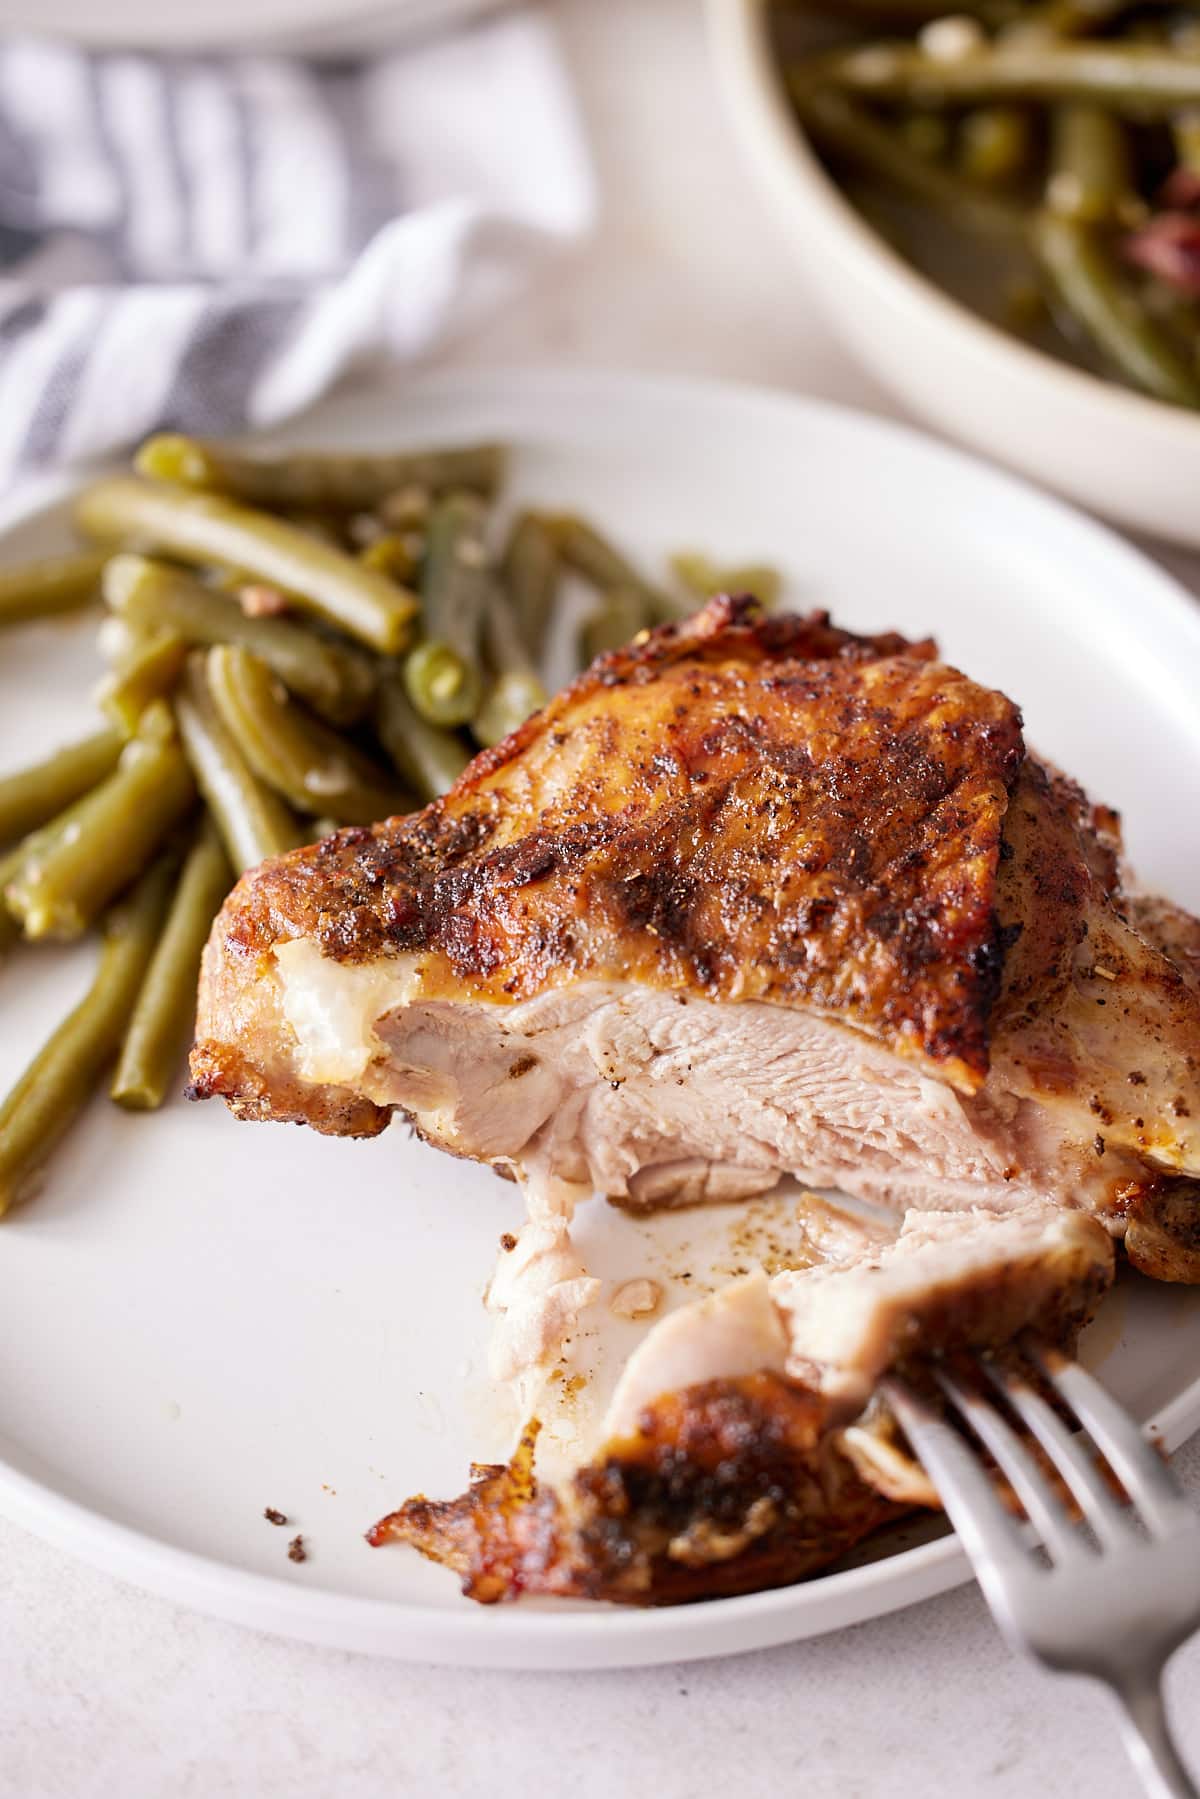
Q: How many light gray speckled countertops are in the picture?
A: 1